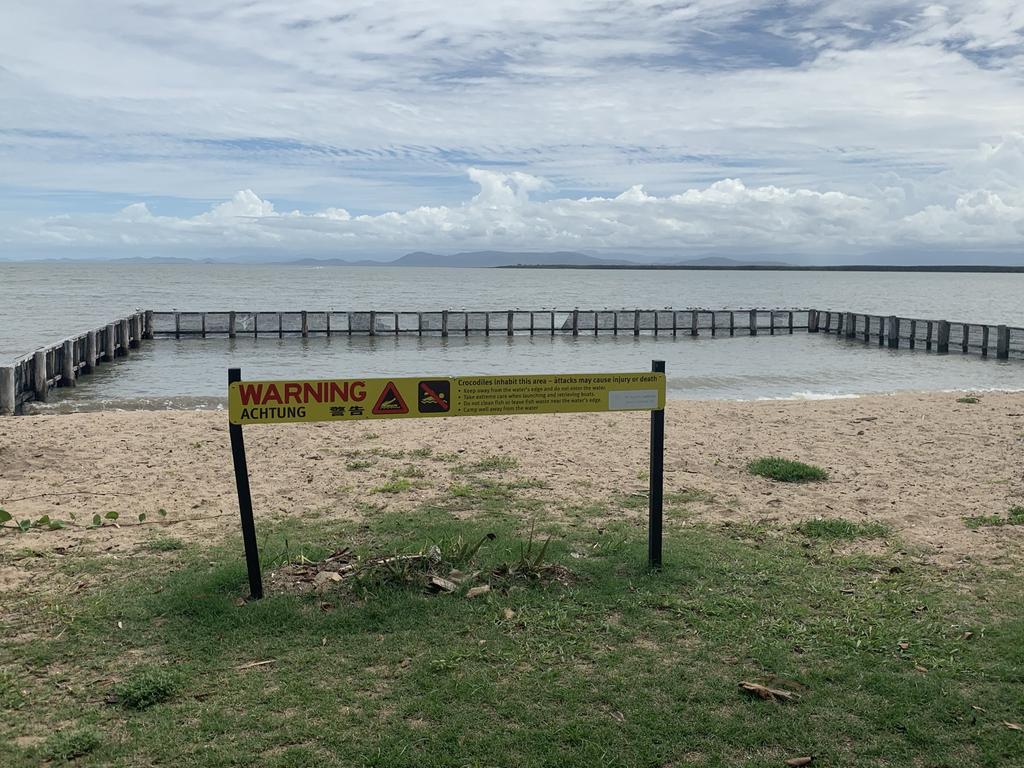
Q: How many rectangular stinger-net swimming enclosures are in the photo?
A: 1